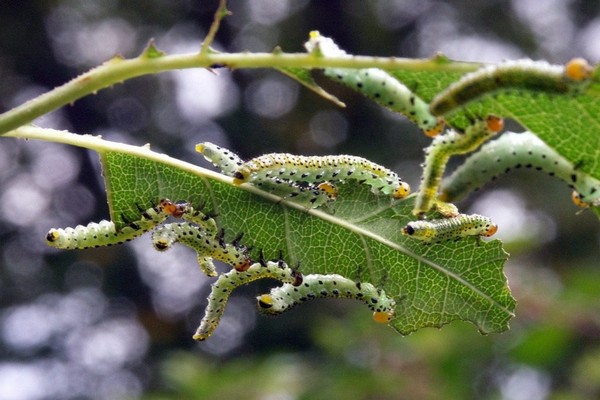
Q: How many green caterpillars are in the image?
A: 12